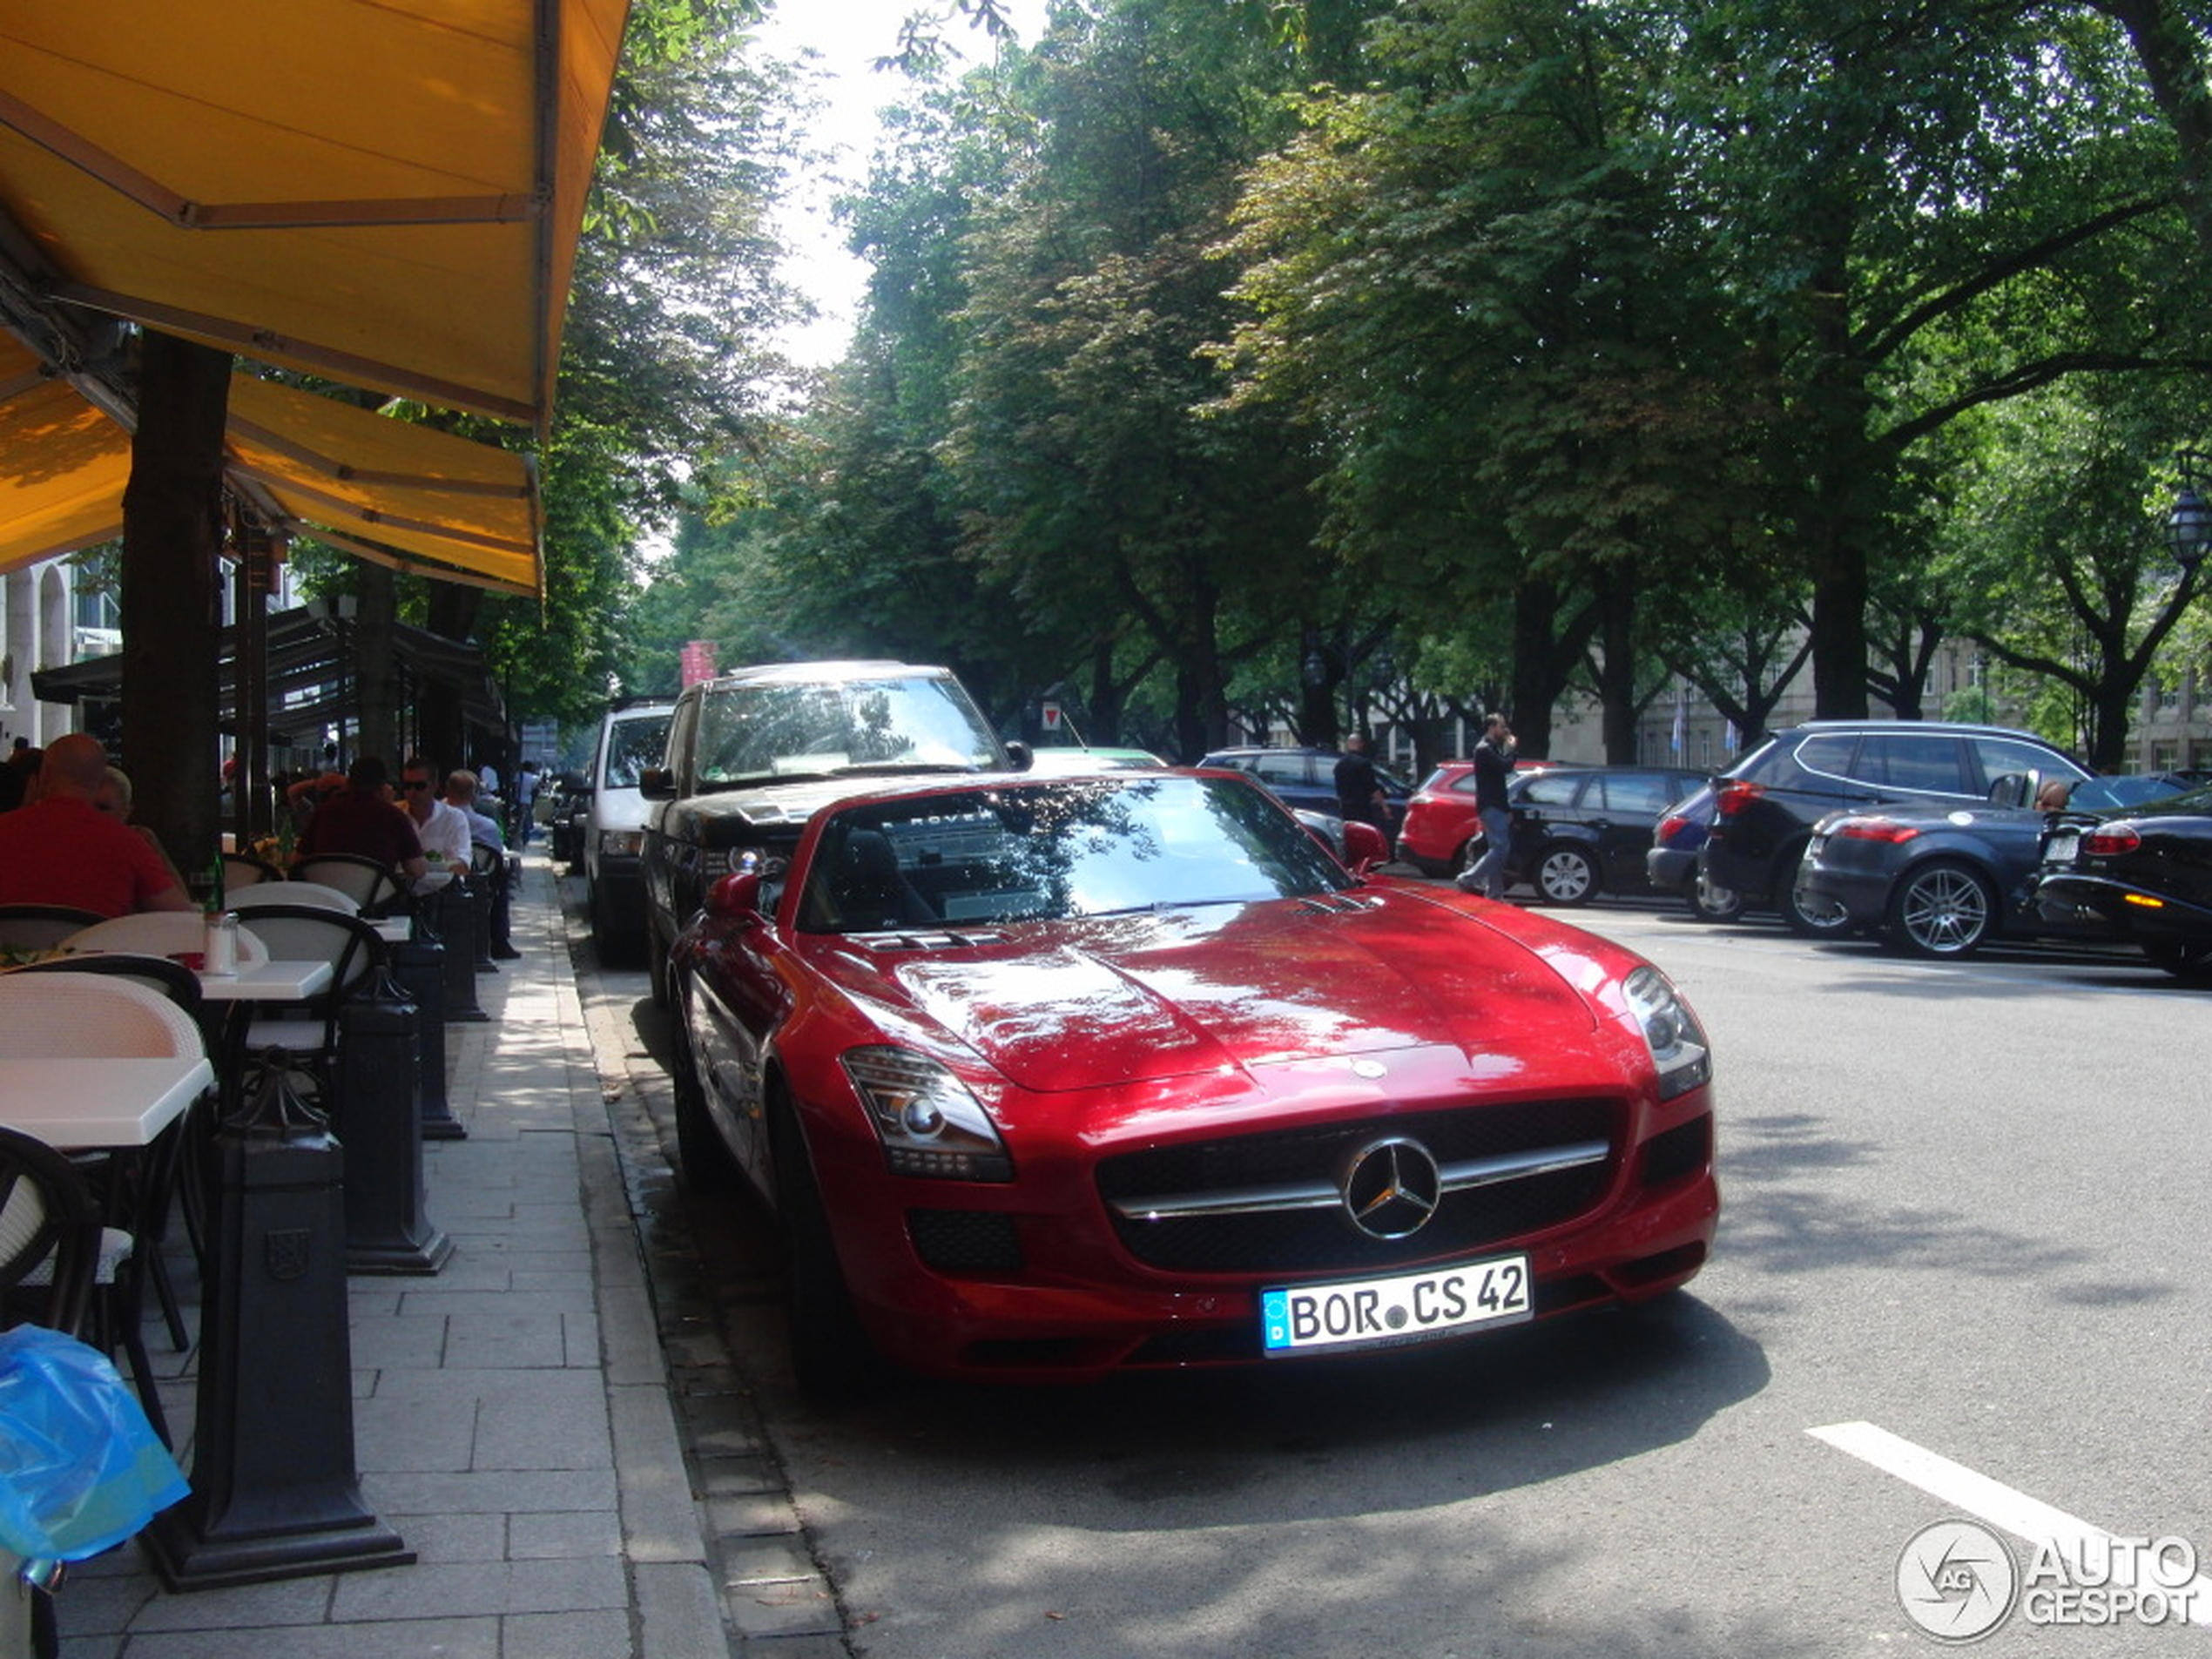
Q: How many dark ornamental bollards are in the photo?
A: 5